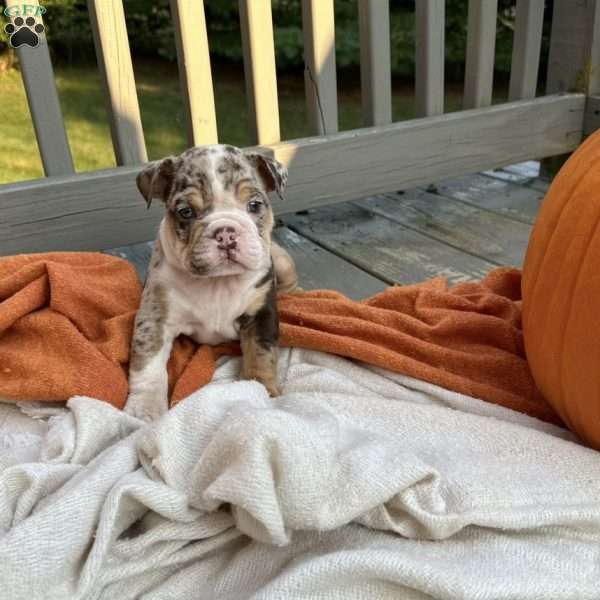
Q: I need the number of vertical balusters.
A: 9